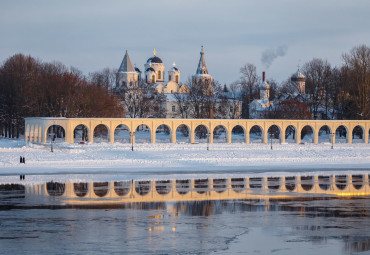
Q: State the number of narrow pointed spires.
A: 2